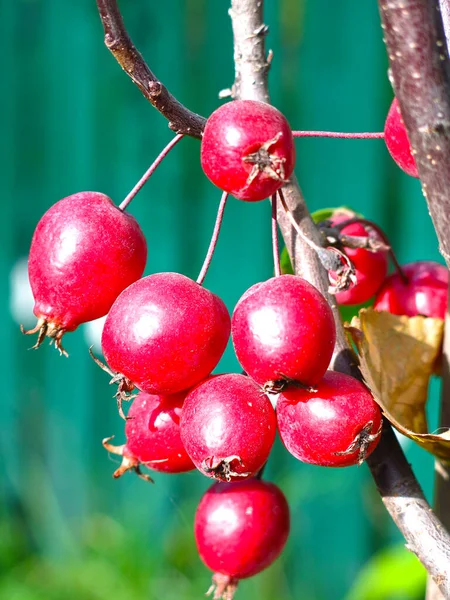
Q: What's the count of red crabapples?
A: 11